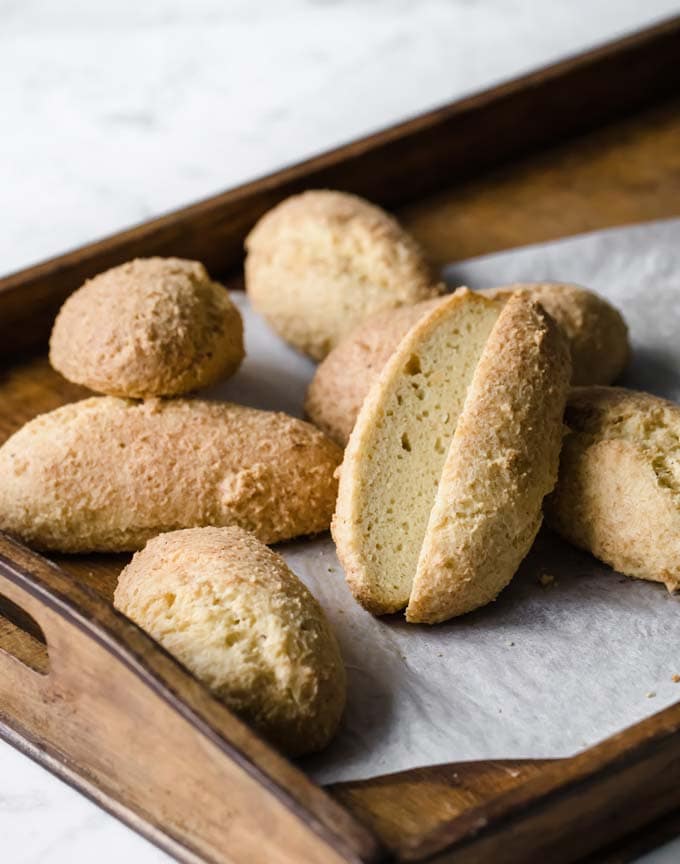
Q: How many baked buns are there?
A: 7